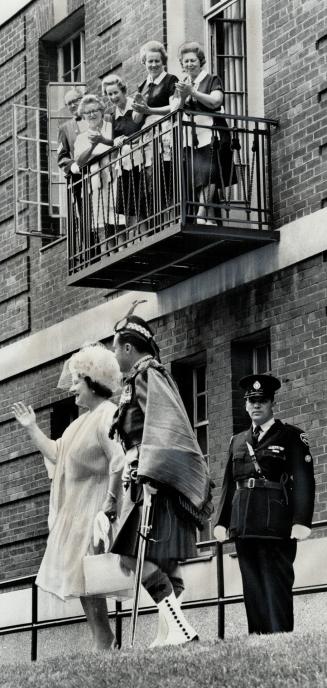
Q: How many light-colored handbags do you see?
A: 1